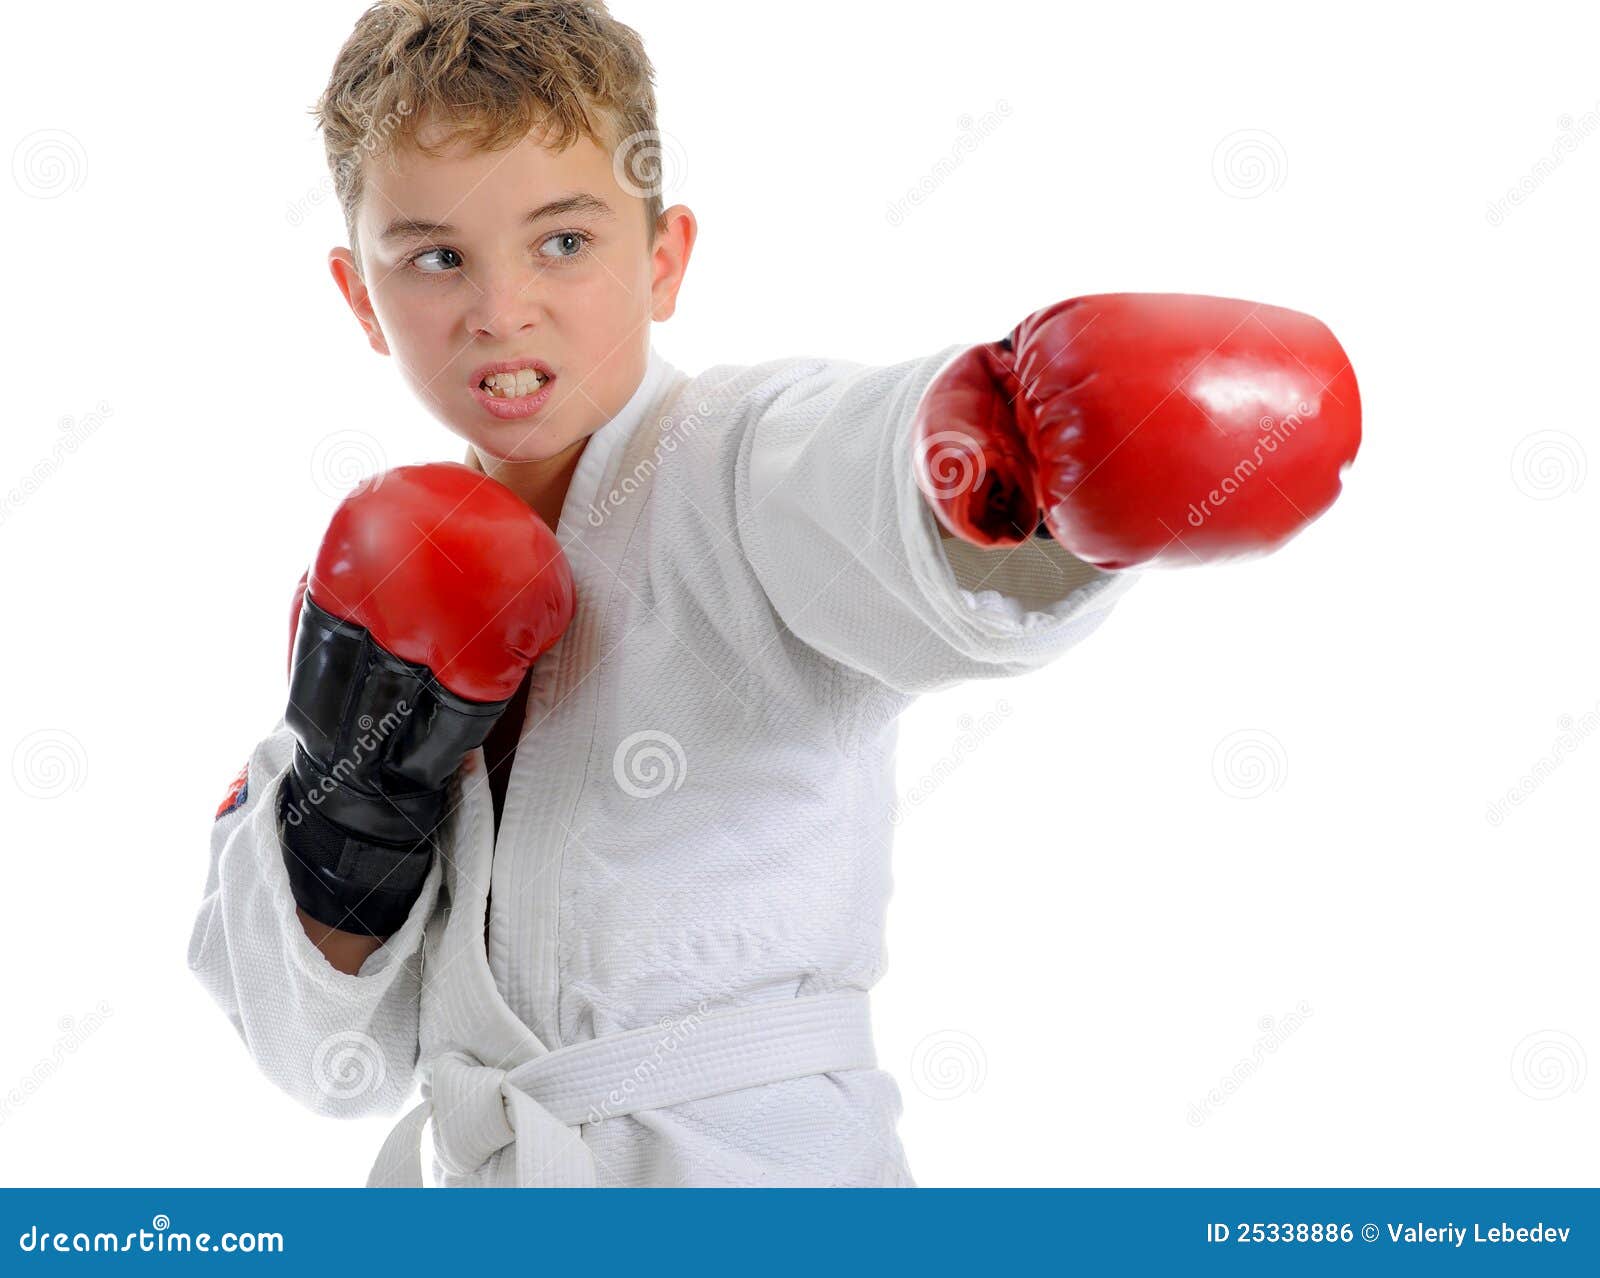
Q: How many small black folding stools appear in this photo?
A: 0